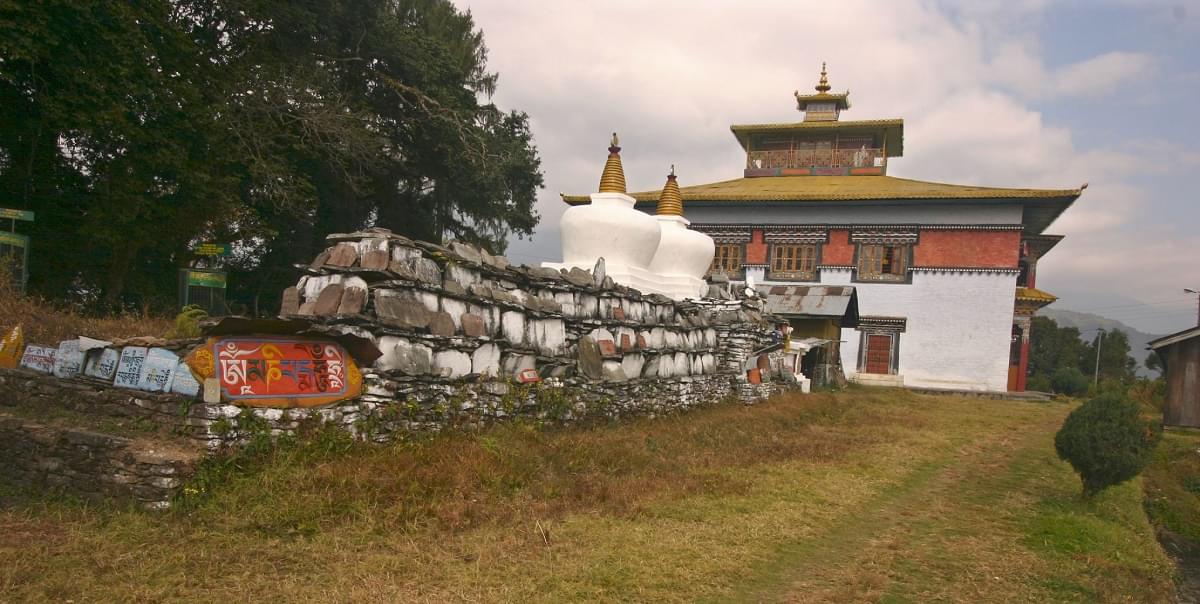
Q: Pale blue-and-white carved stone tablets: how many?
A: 6